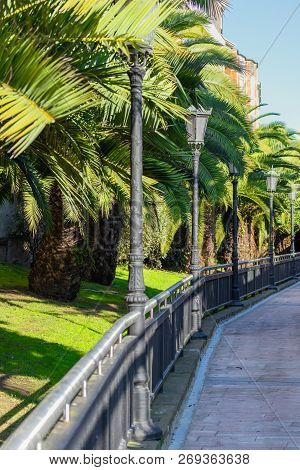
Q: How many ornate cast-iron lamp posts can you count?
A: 5